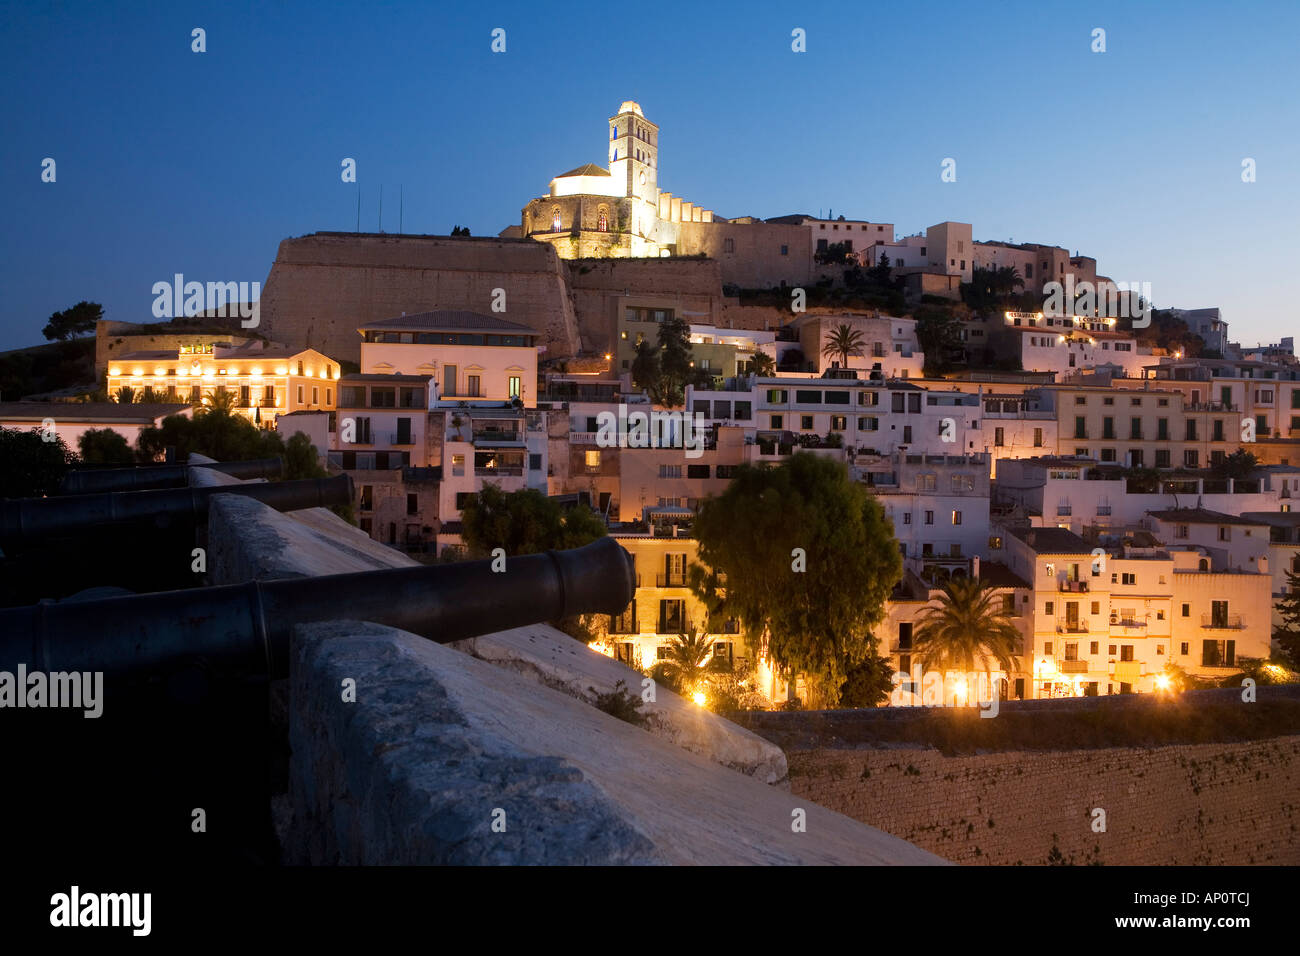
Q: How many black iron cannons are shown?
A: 3